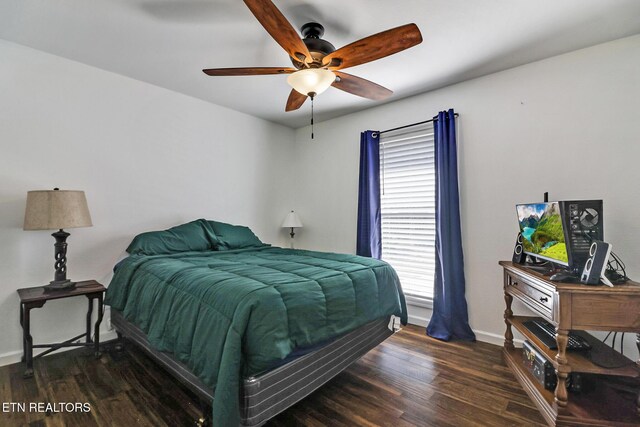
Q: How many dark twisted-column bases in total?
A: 1